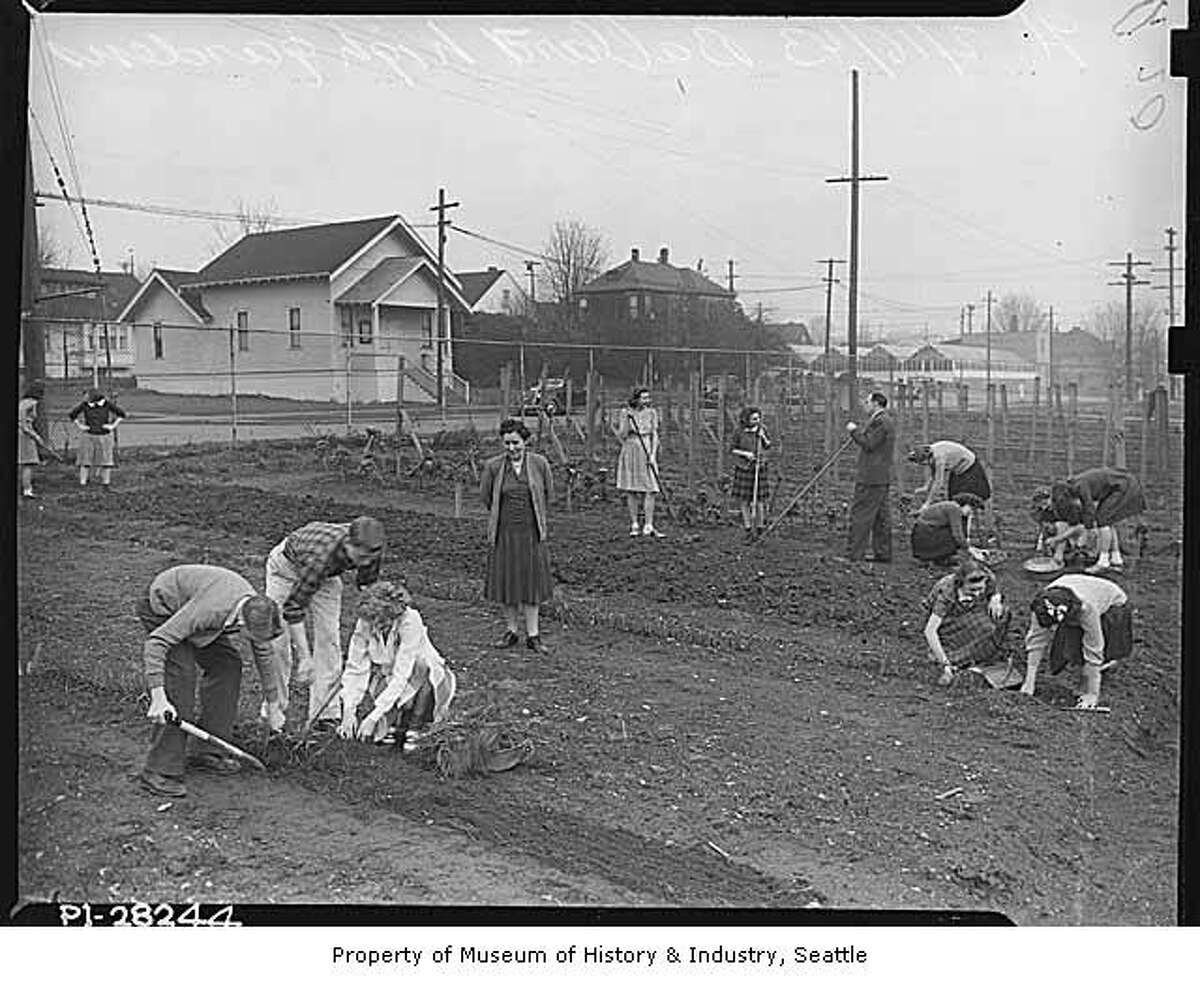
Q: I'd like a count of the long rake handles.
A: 3